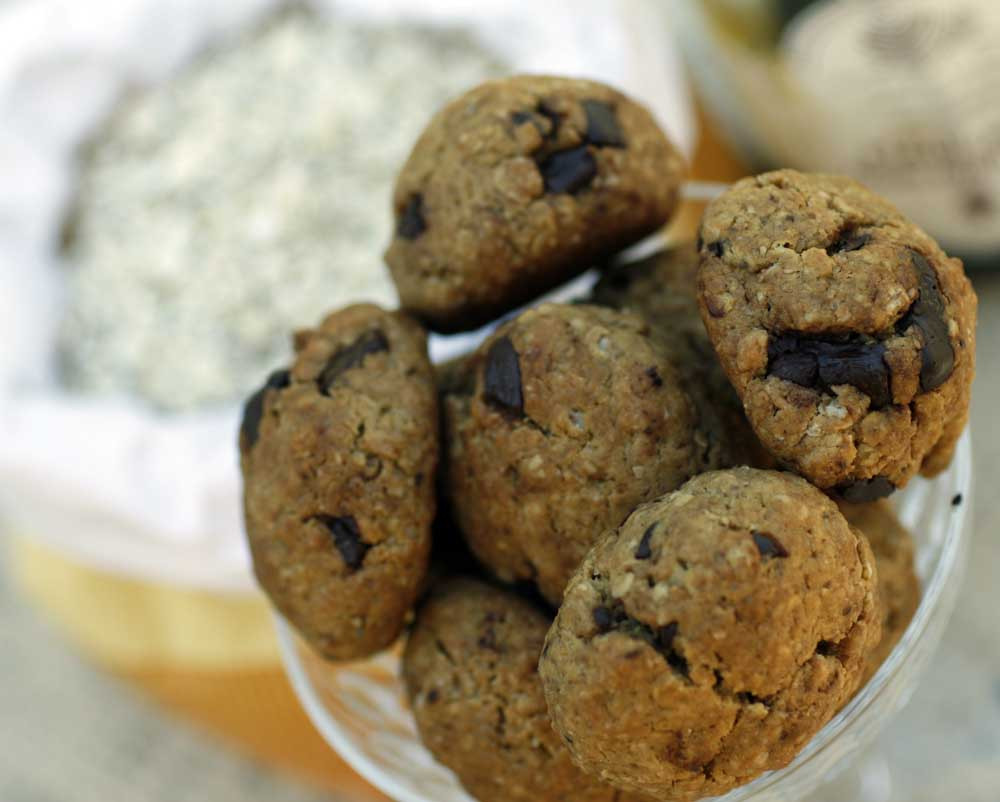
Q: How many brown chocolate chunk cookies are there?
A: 8